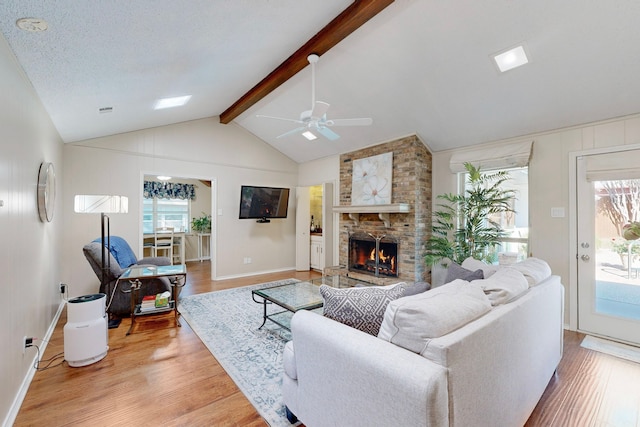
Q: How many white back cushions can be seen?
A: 3